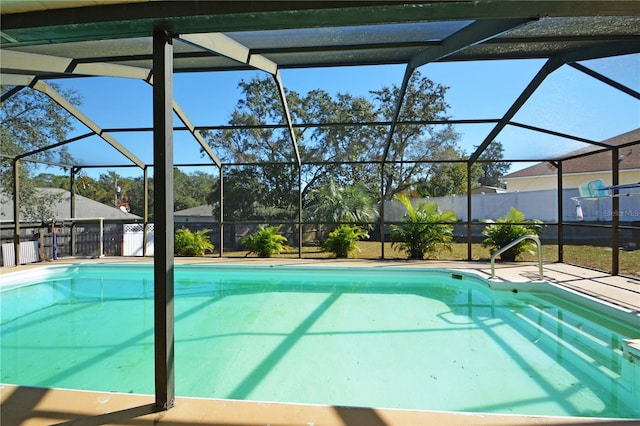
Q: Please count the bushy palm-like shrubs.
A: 5